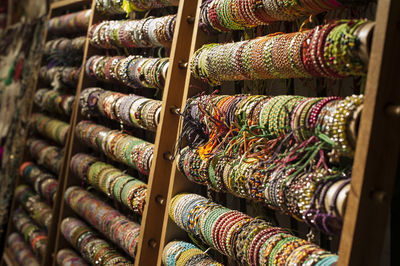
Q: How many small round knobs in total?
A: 8